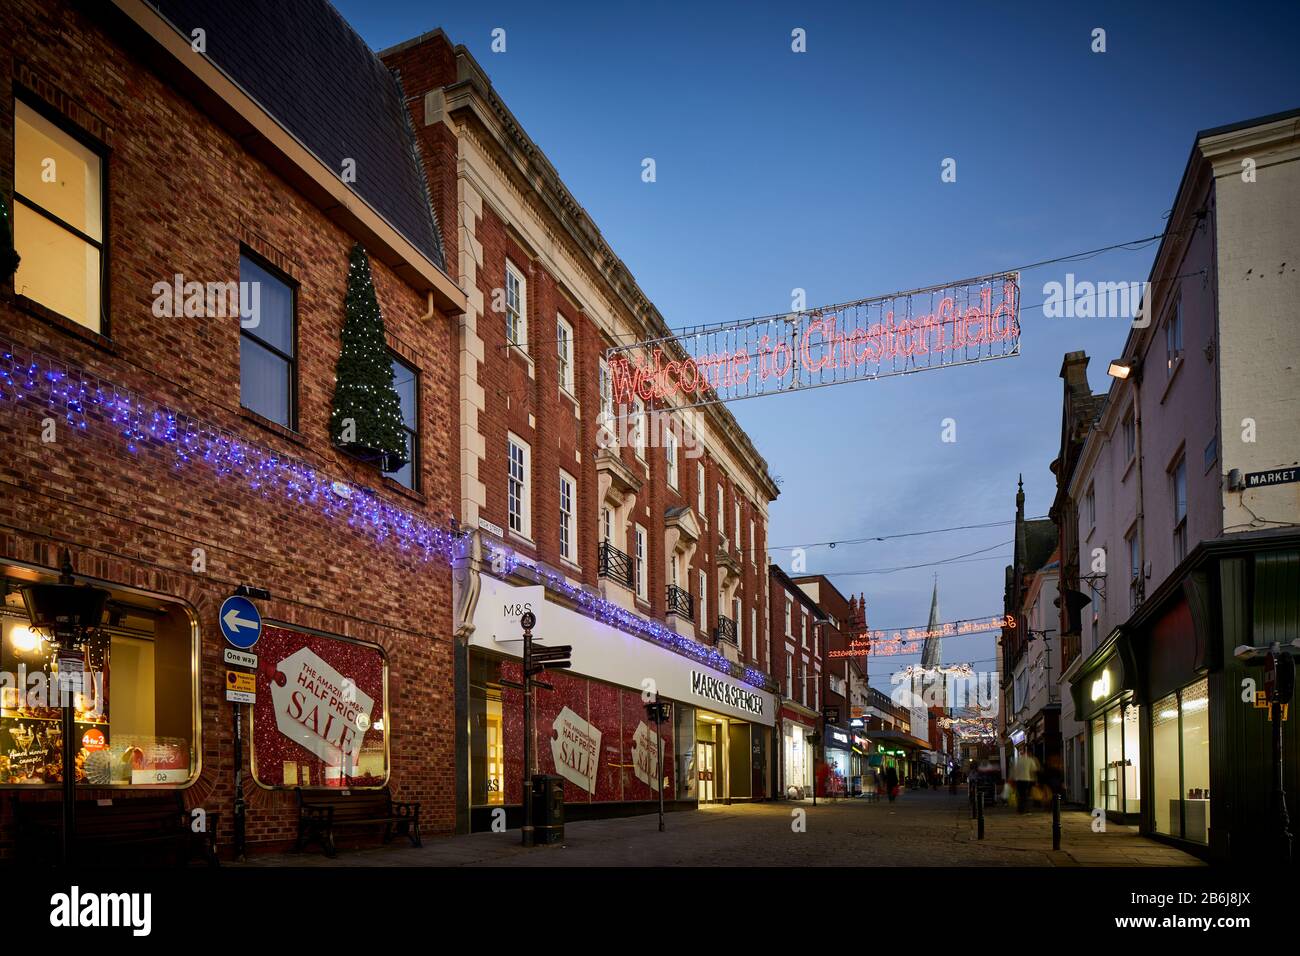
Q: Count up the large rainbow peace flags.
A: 0